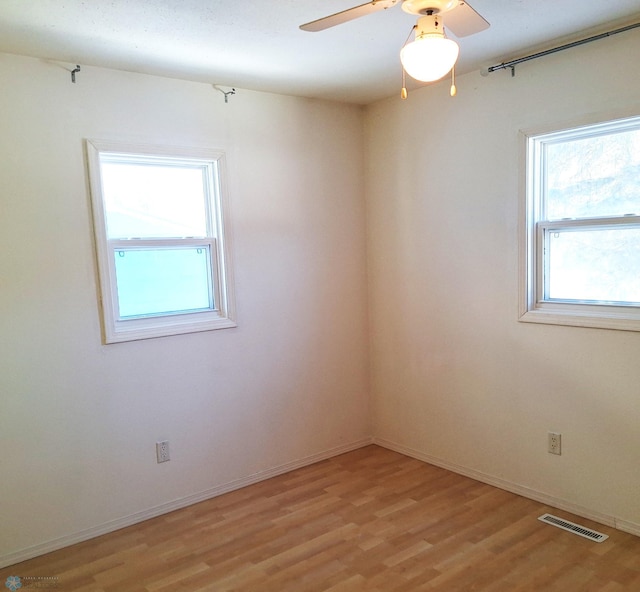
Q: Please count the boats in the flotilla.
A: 0